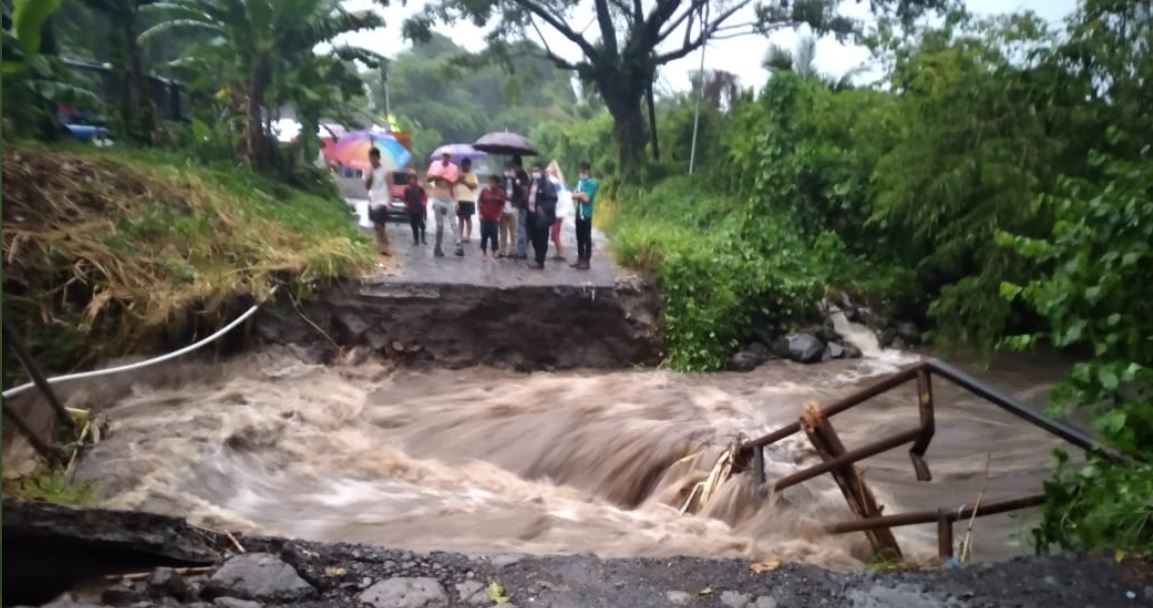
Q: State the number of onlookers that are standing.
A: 10